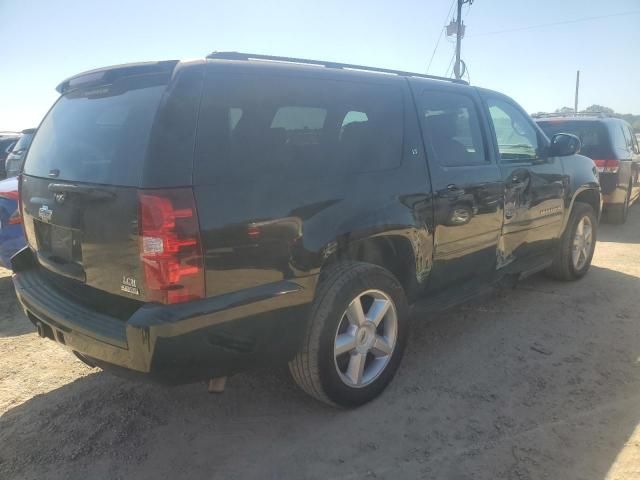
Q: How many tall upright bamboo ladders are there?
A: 0